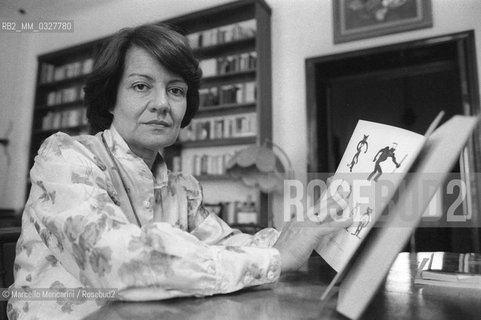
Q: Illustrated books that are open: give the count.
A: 1